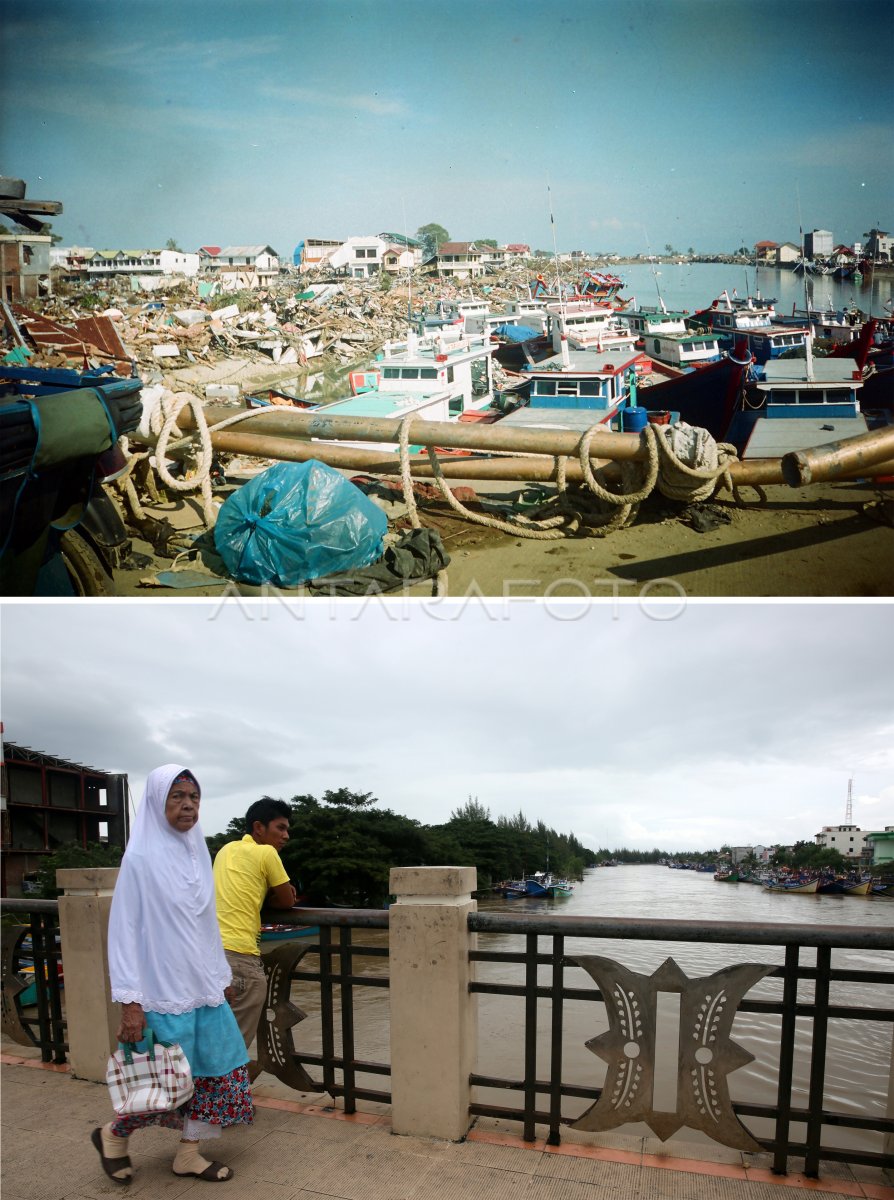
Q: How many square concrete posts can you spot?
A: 2